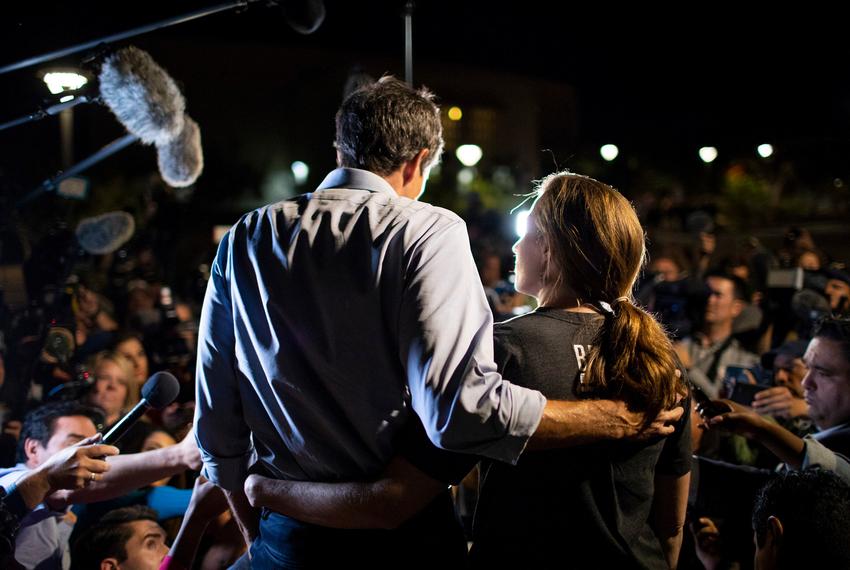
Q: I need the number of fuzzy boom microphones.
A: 3